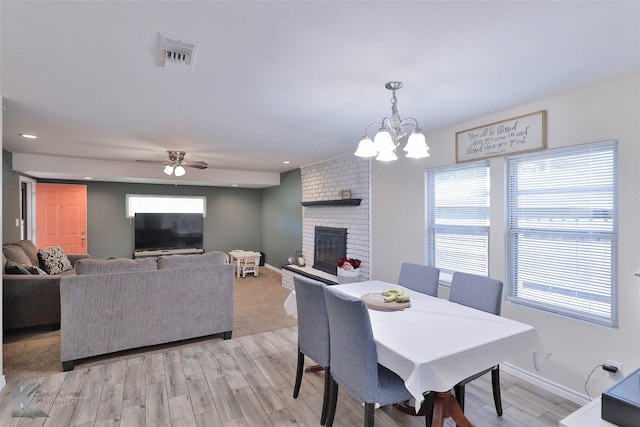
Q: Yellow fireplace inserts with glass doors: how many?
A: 0